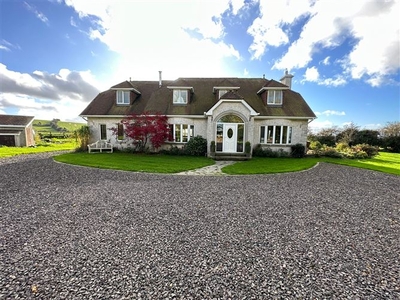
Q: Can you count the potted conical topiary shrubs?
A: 2